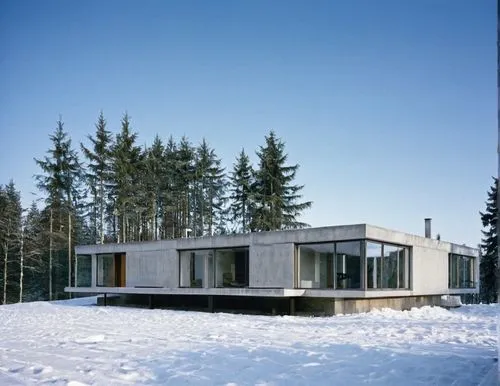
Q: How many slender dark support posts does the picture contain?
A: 4